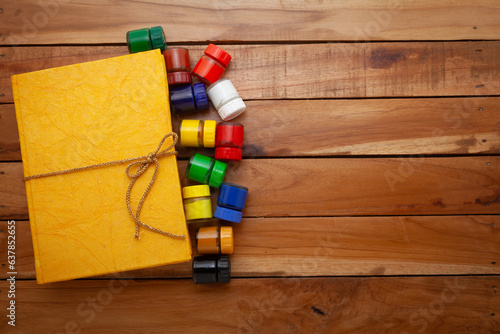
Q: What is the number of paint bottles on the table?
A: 12